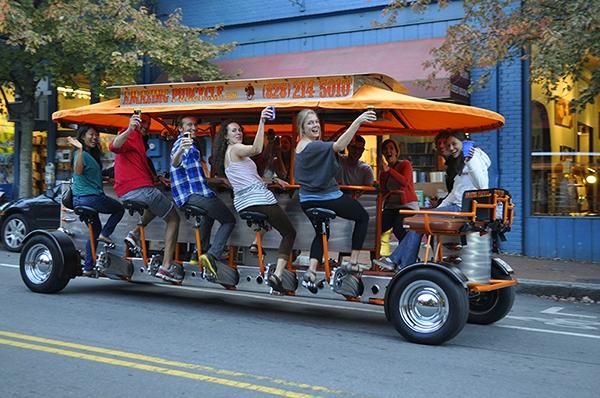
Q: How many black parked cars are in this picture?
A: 1